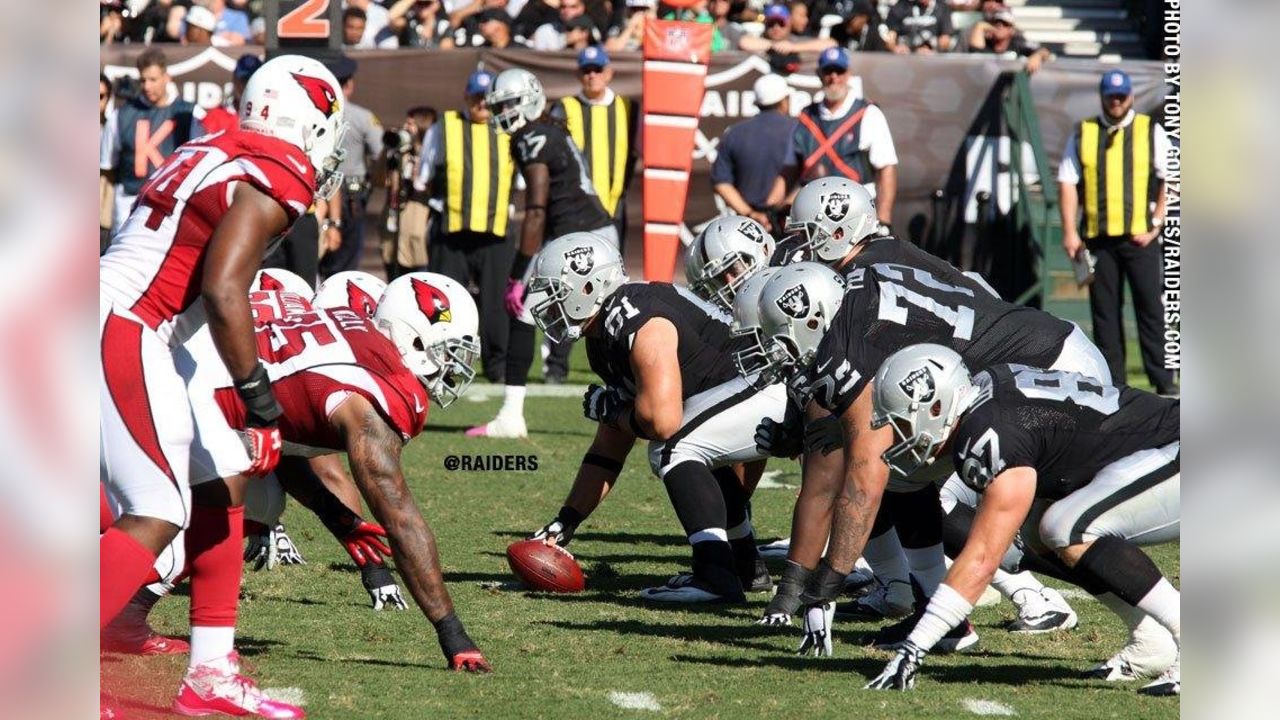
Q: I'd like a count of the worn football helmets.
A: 11